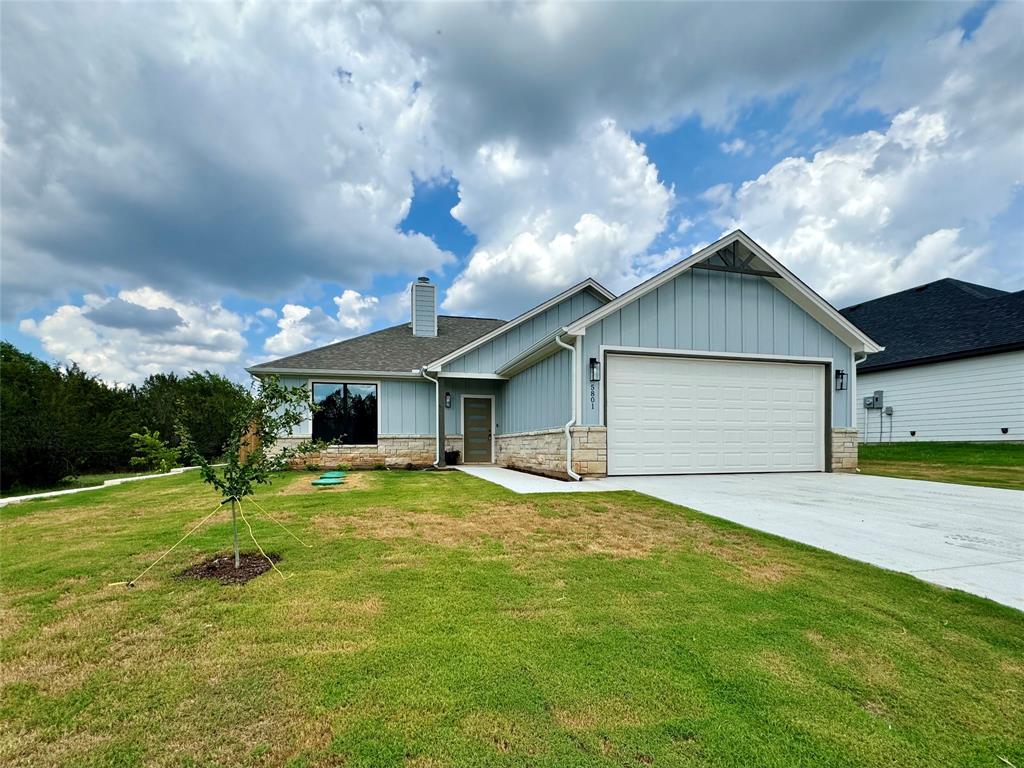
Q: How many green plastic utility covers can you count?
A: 2